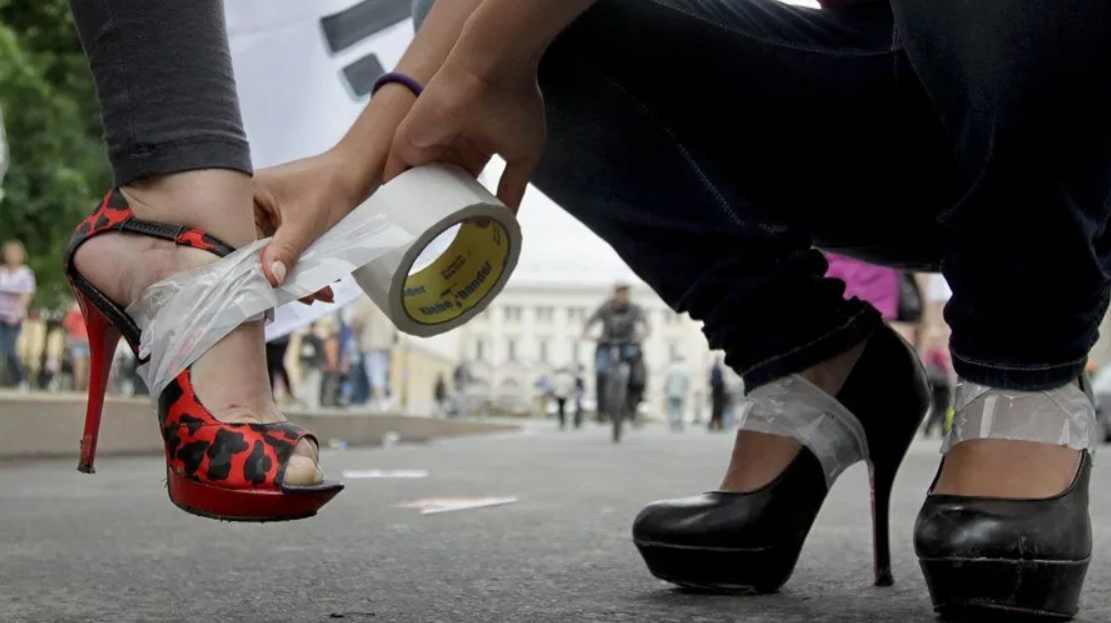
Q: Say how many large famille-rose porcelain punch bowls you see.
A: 0